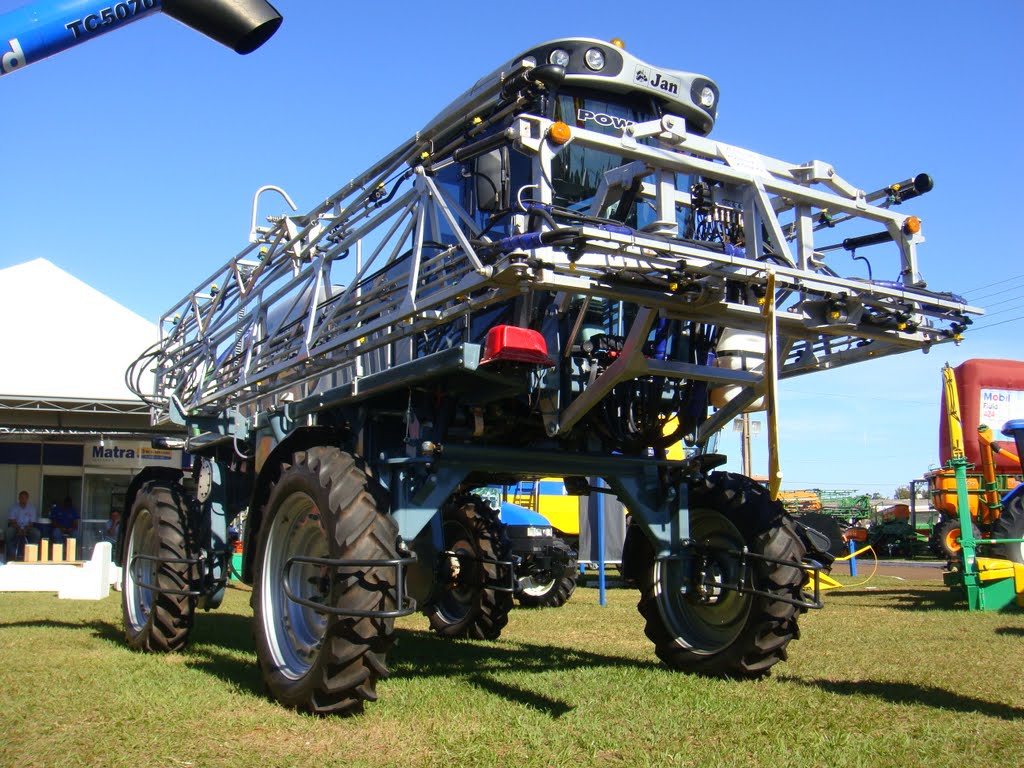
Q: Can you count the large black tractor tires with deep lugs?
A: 4